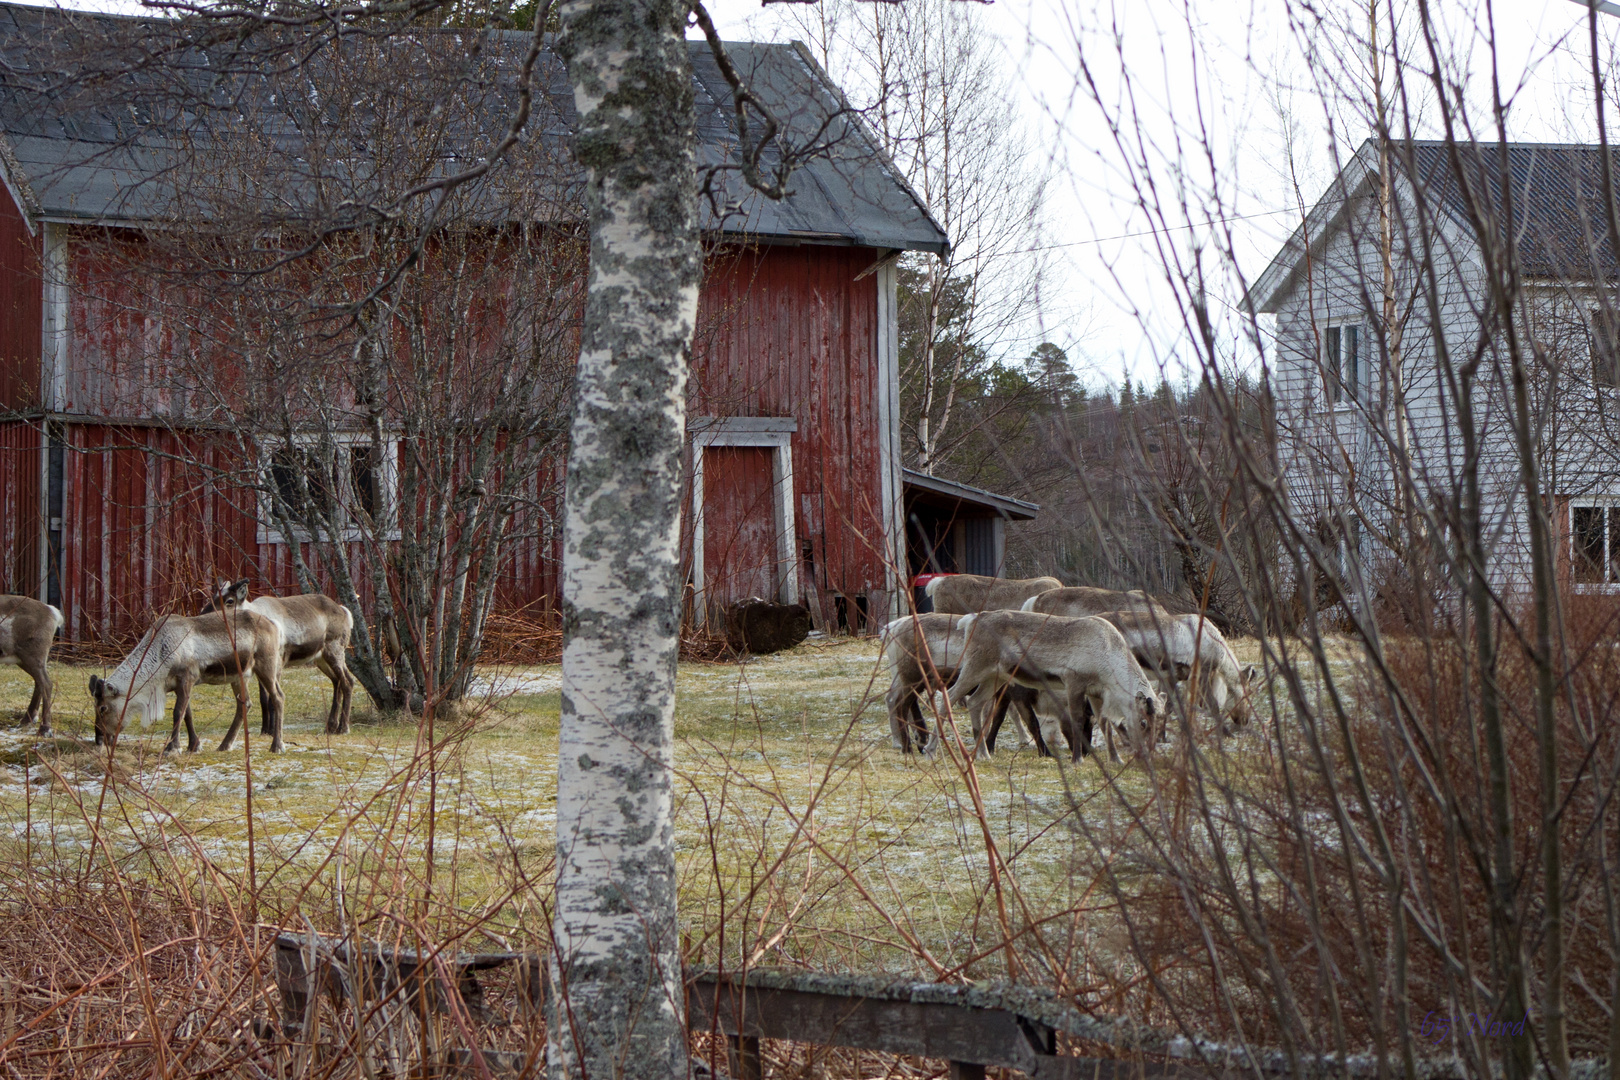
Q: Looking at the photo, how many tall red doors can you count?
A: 1